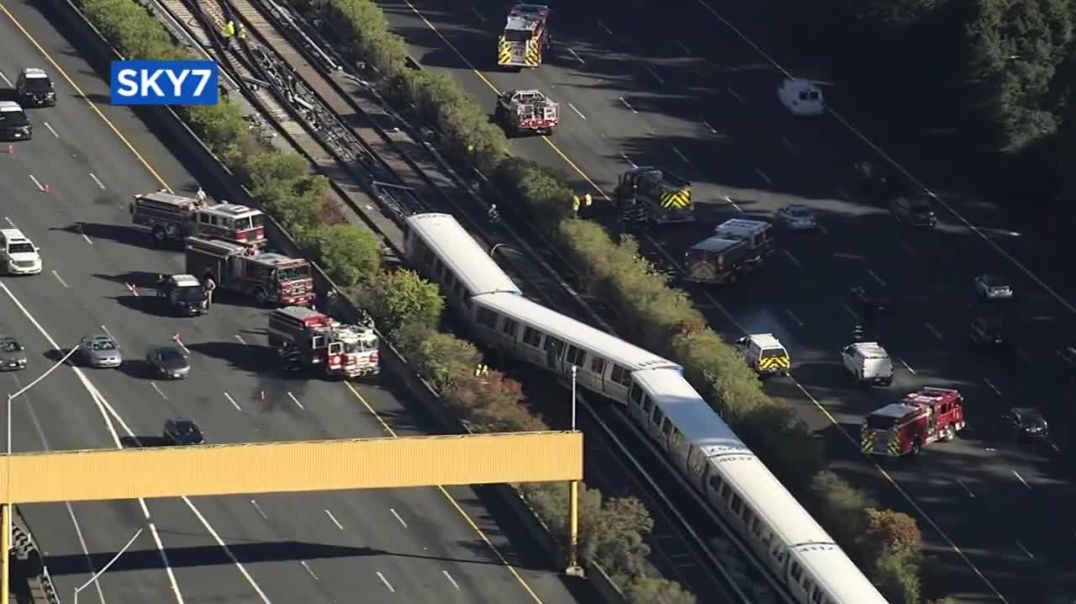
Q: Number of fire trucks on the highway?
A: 8